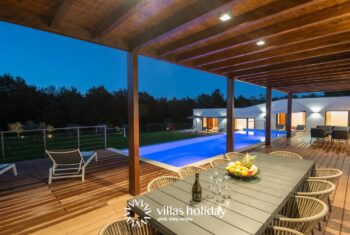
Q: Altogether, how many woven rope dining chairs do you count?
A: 10